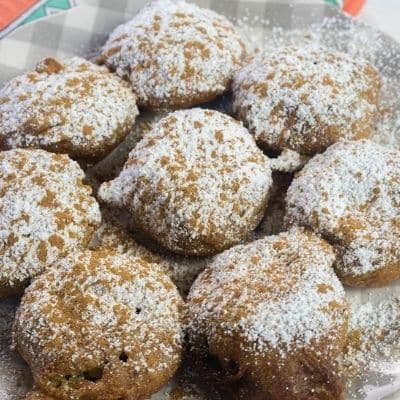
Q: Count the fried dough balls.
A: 8